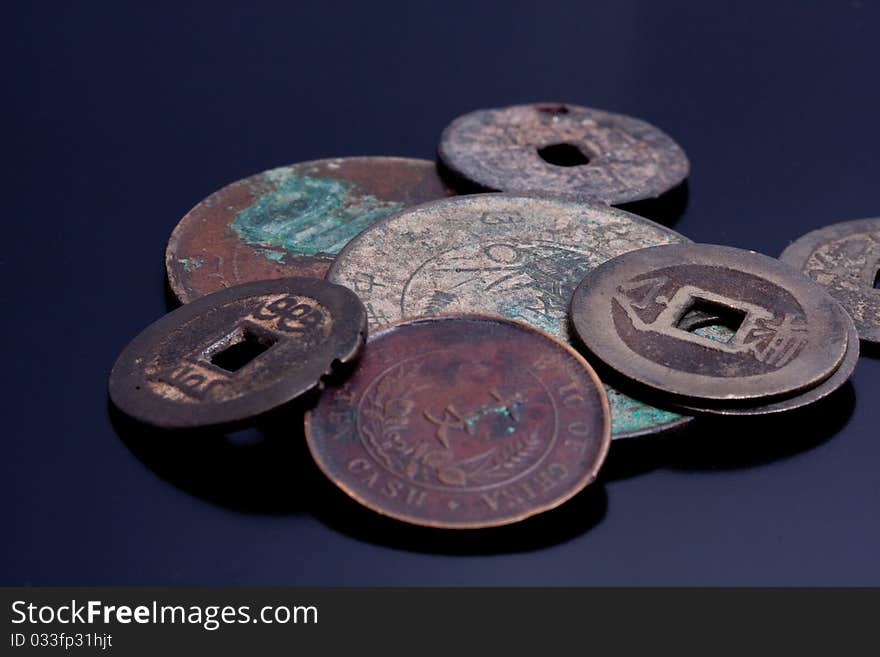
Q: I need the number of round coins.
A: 8